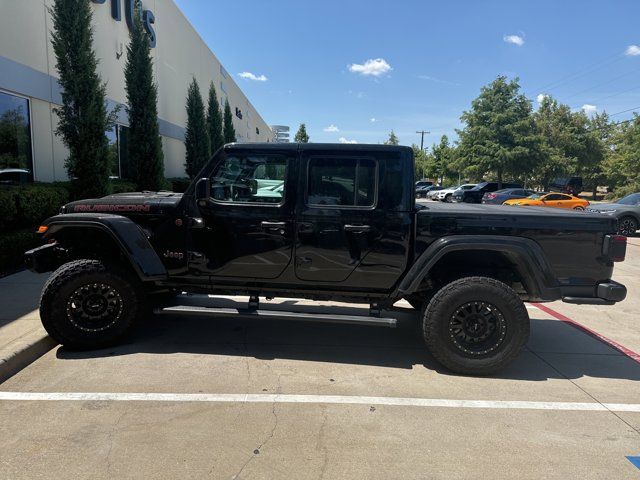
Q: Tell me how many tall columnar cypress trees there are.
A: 5